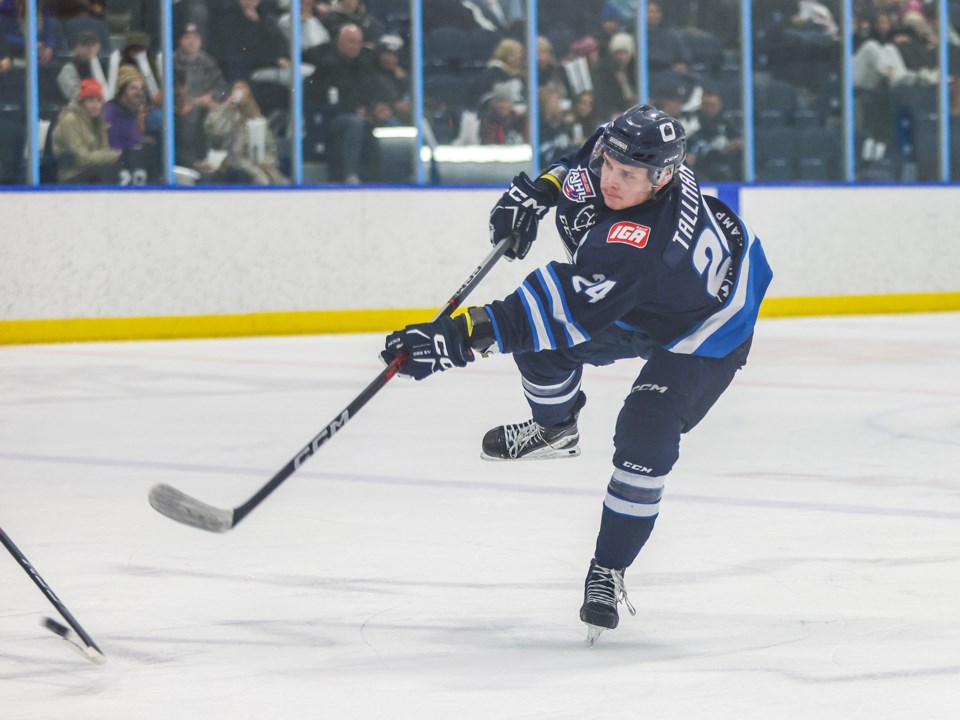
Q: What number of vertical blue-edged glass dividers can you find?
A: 9